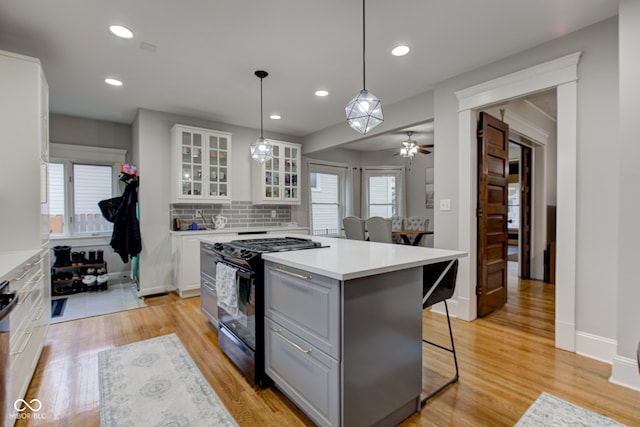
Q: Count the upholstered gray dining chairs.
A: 4